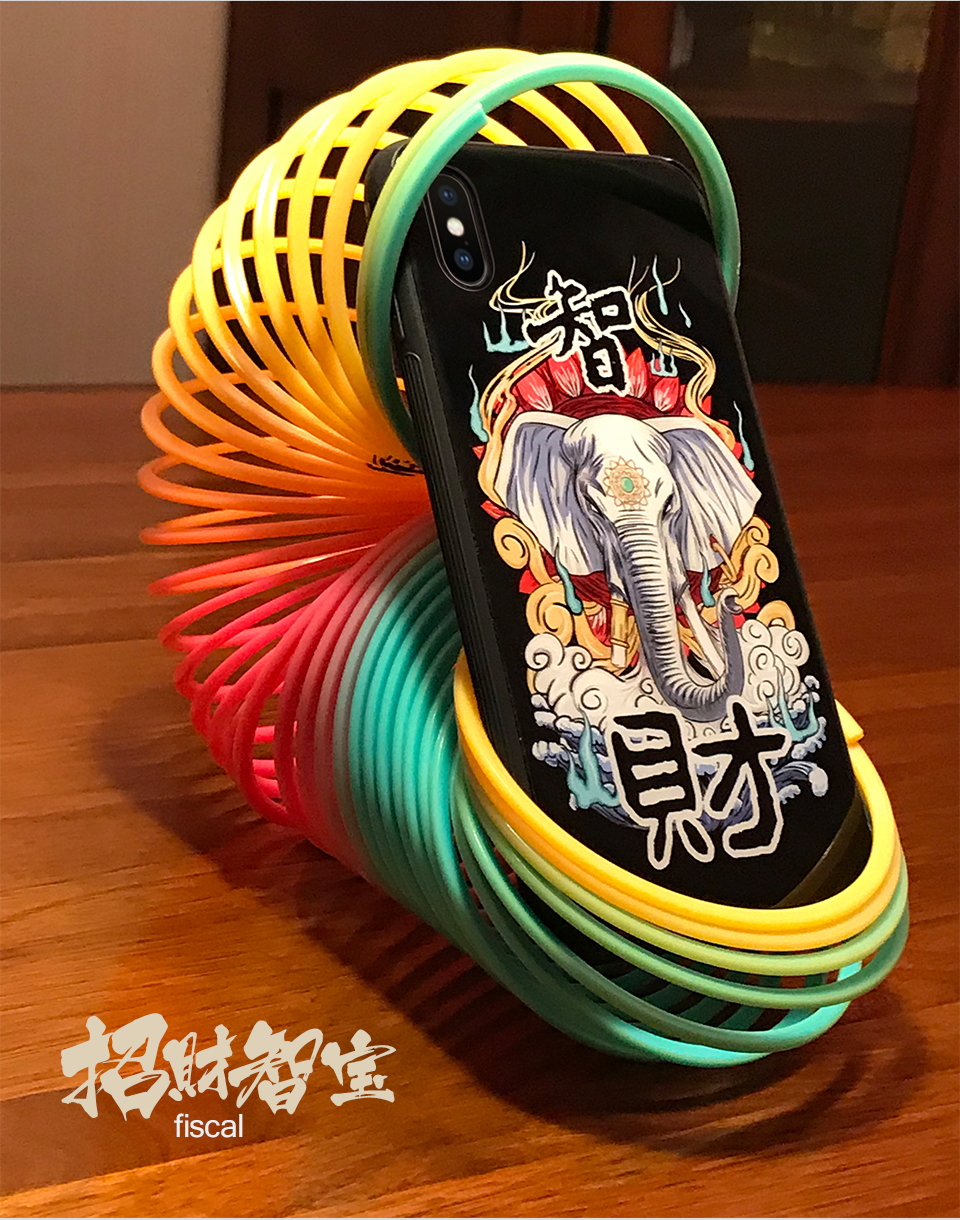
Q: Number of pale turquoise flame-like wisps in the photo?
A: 10